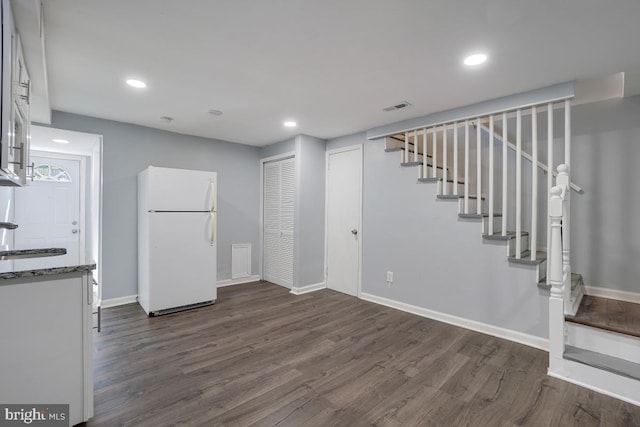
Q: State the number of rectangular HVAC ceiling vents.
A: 1